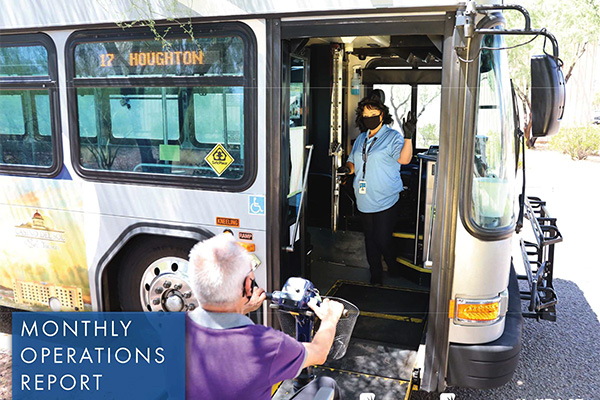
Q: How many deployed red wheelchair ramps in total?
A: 0